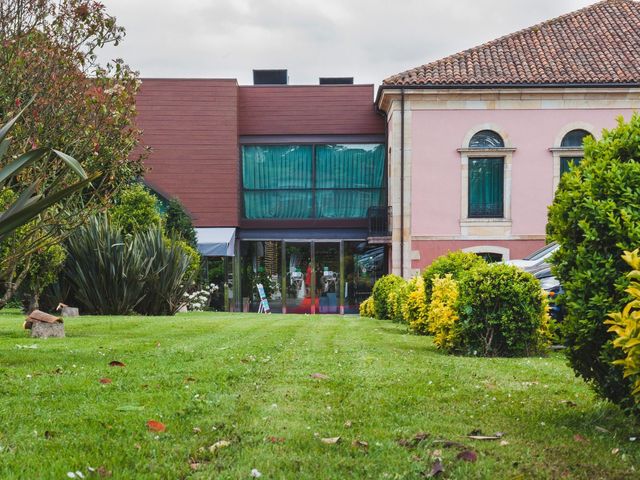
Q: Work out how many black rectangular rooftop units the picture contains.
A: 2